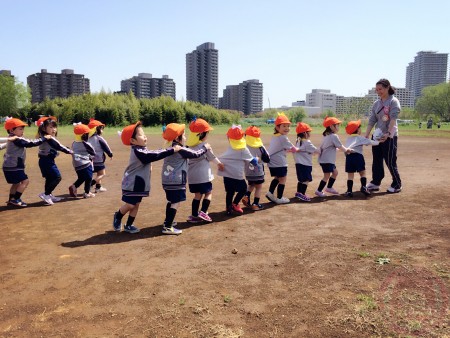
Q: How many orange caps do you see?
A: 13